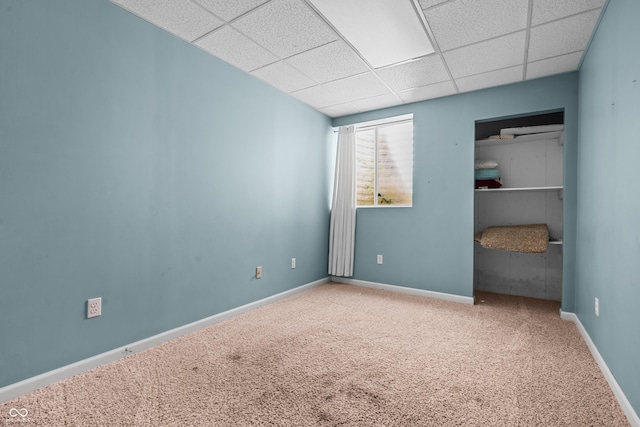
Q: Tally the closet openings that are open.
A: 1